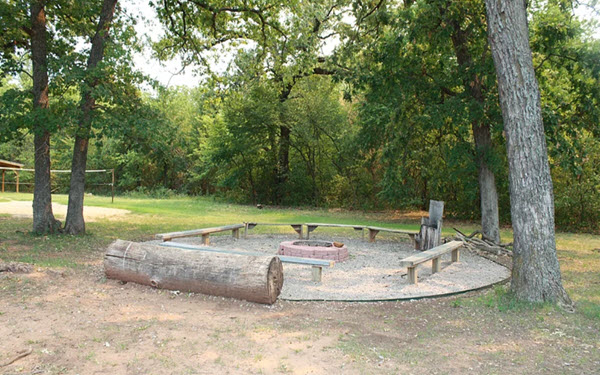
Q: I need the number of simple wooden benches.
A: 6